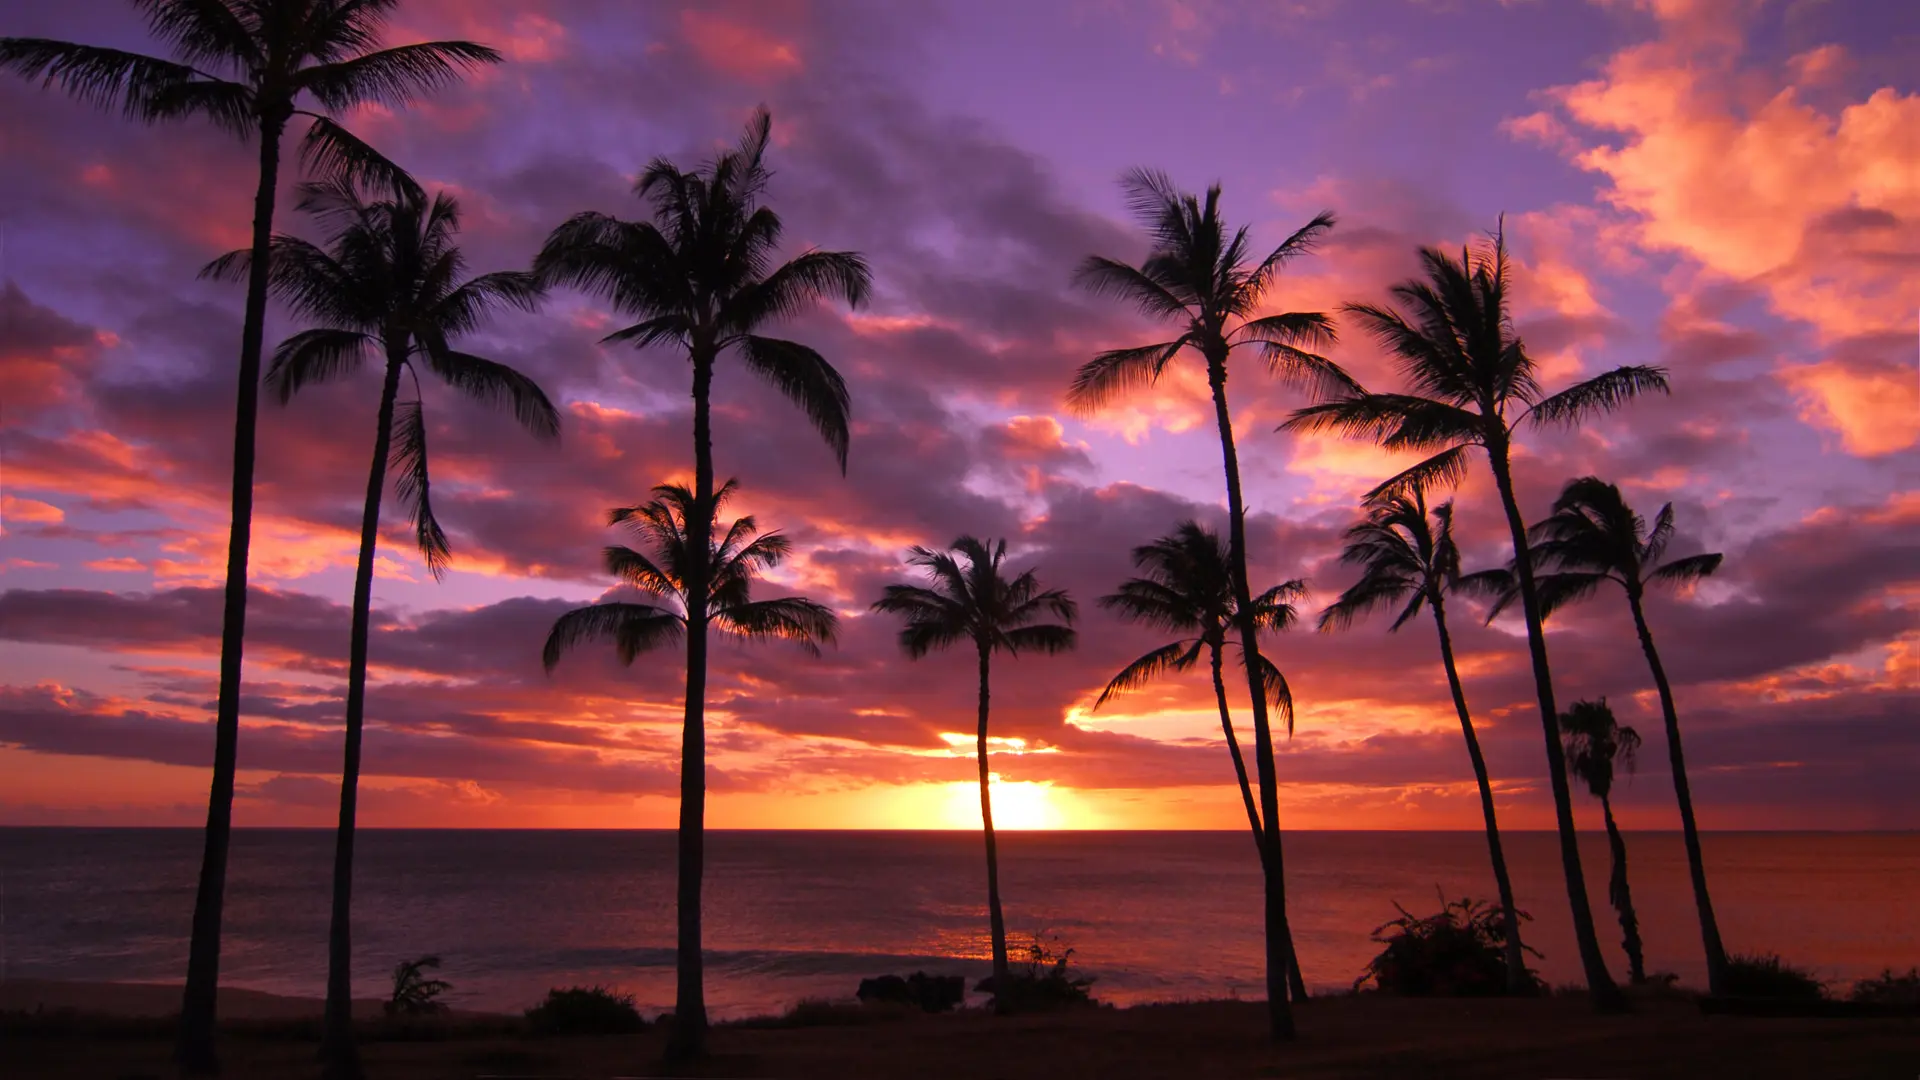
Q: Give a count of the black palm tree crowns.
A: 11